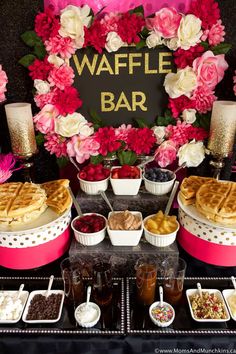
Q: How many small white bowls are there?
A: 12